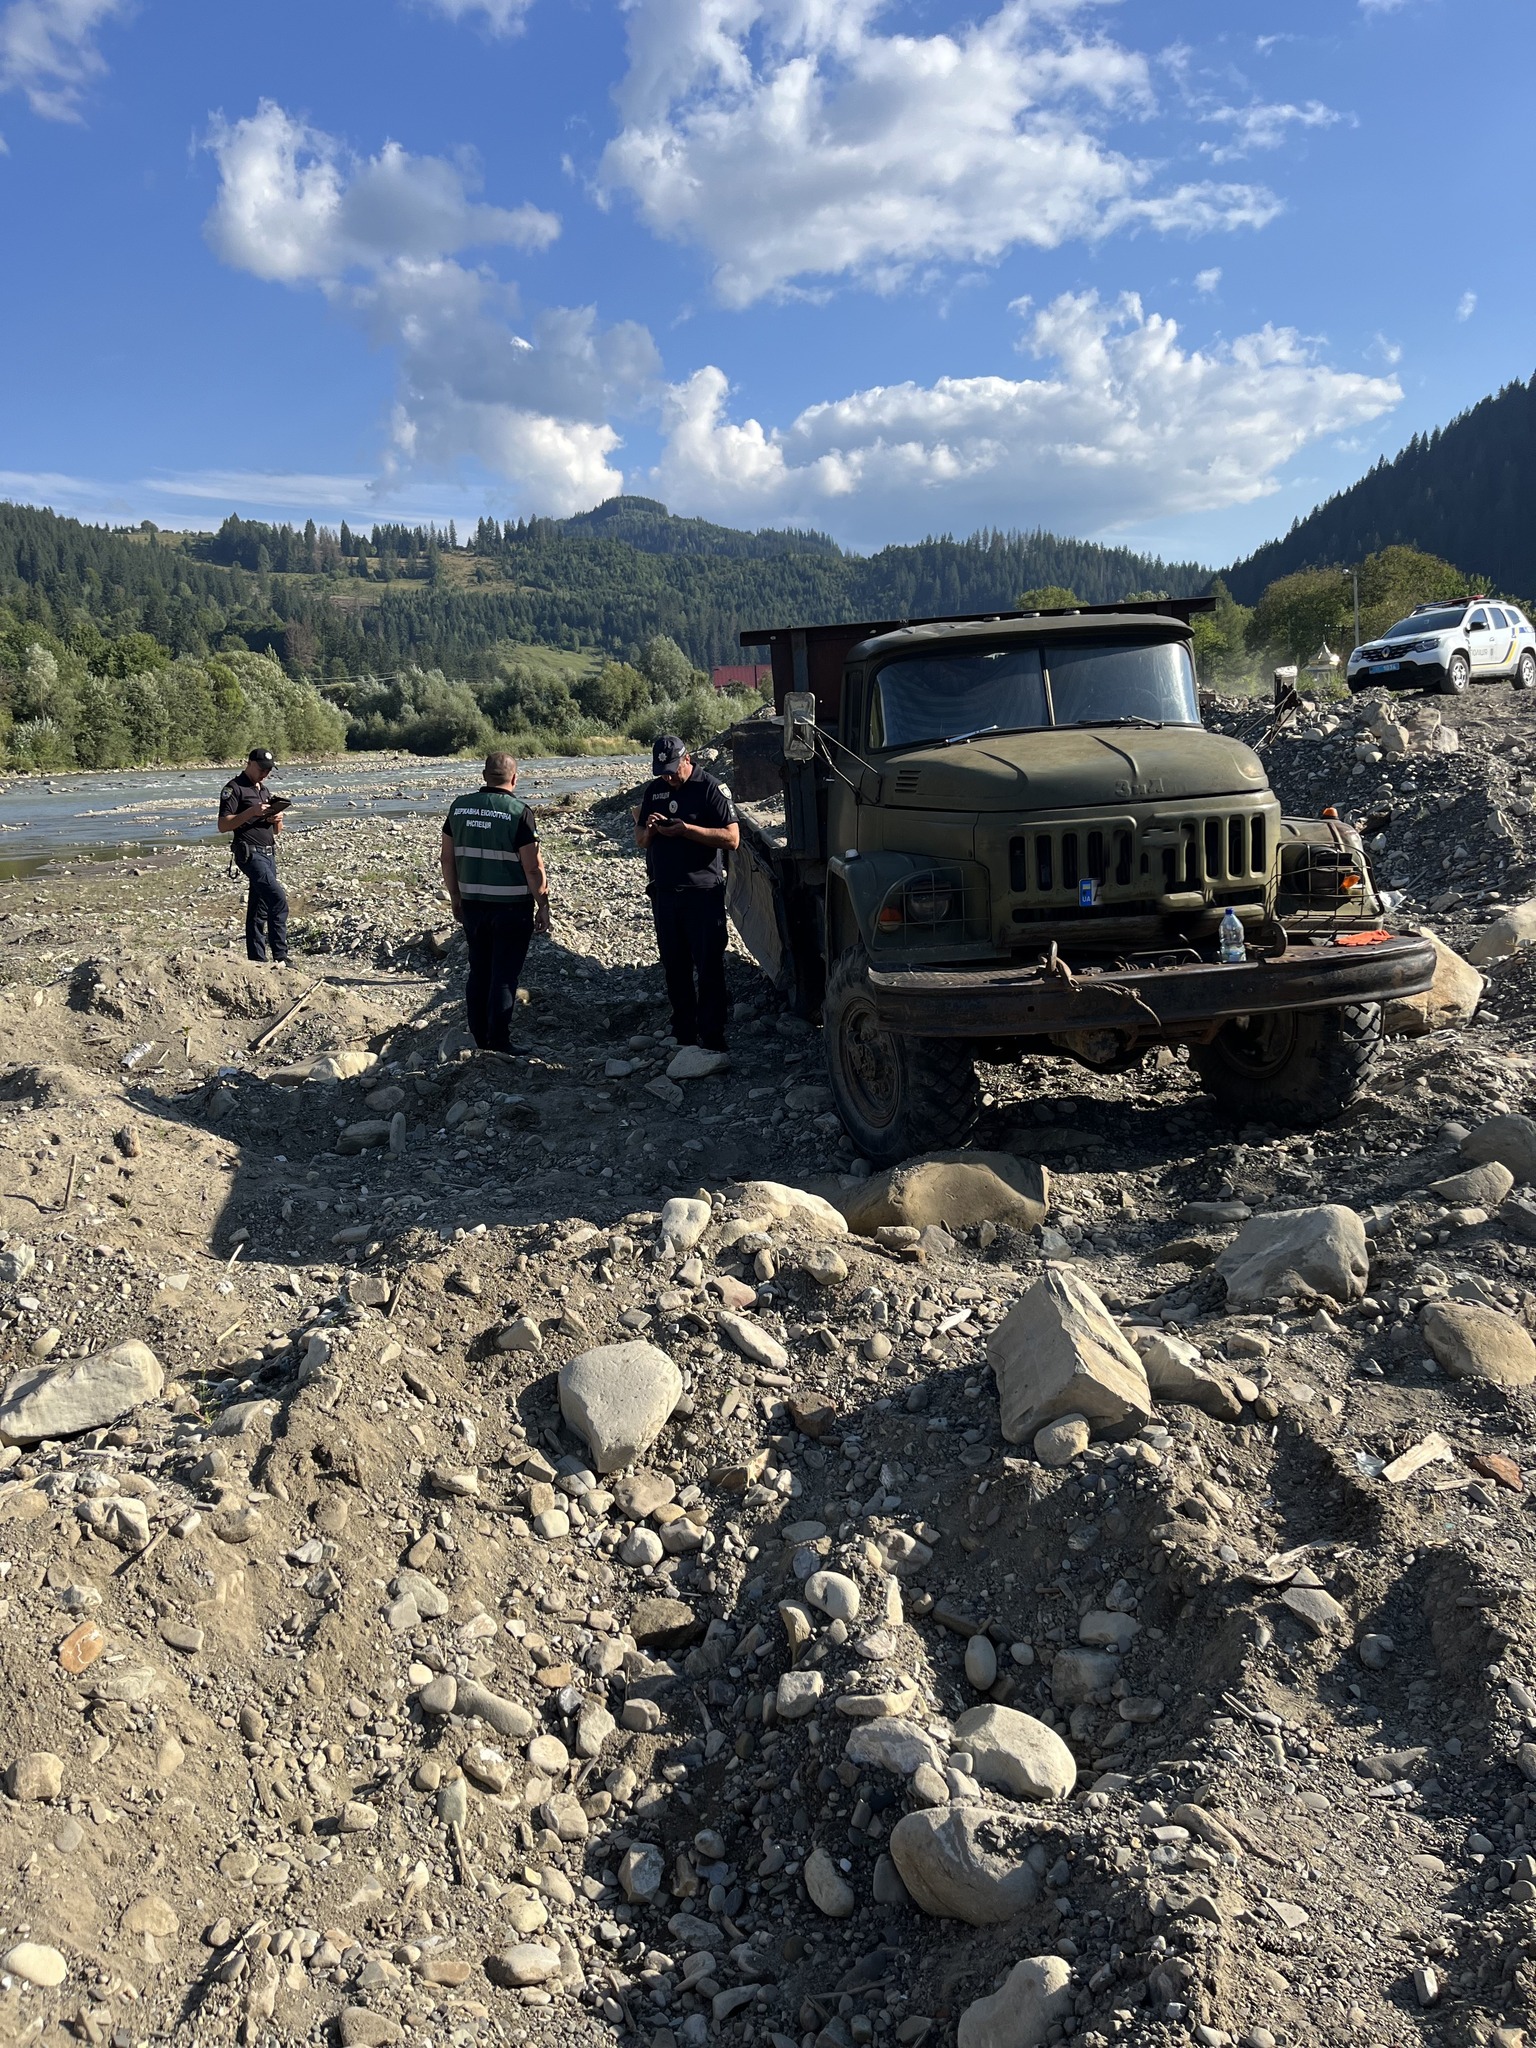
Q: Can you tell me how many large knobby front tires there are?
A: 2